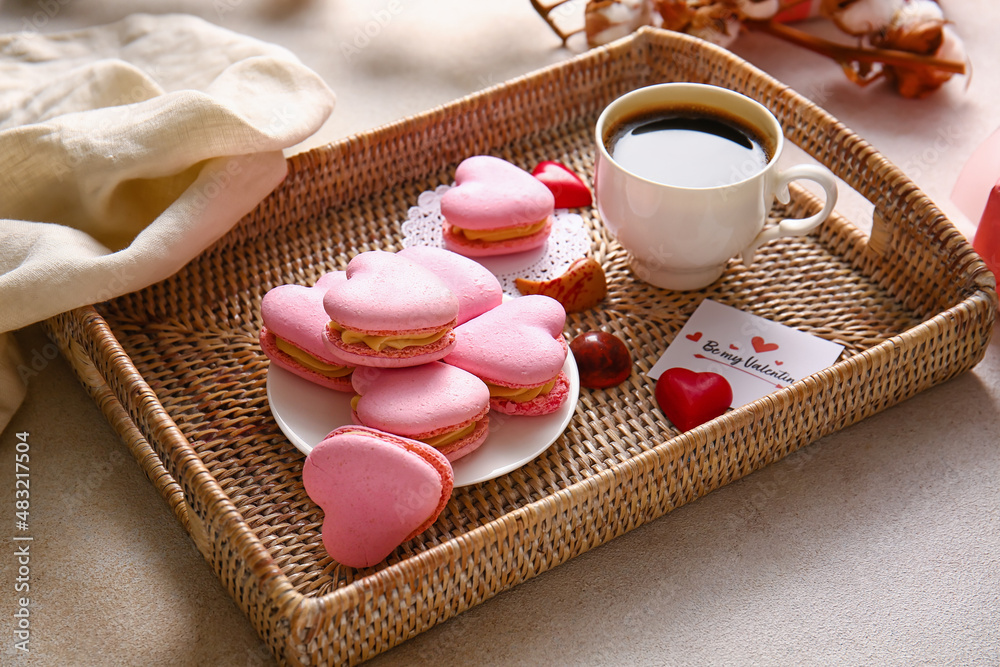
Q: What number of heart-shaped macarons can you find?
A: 7